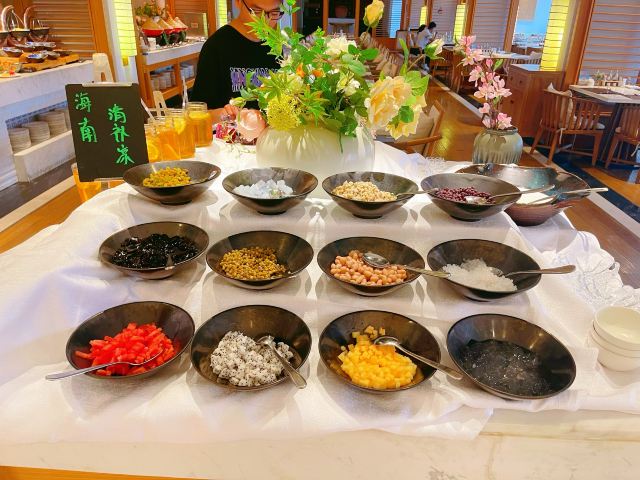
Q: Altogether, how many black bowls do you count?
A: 12